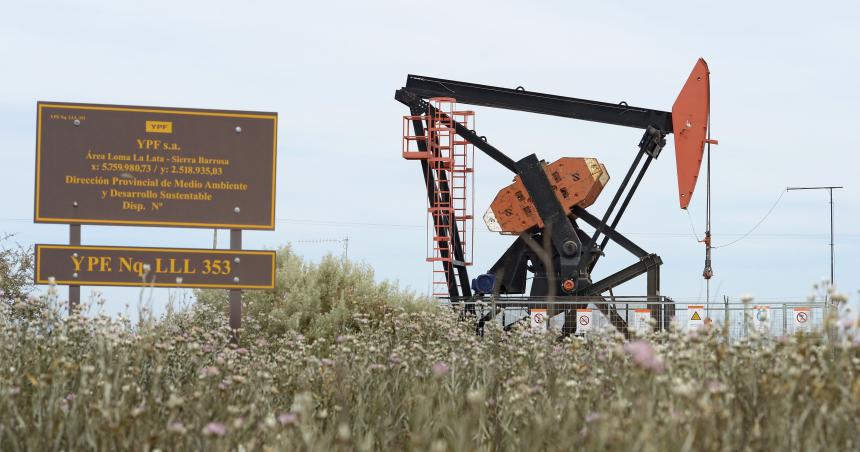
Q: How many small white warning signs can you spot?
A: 6